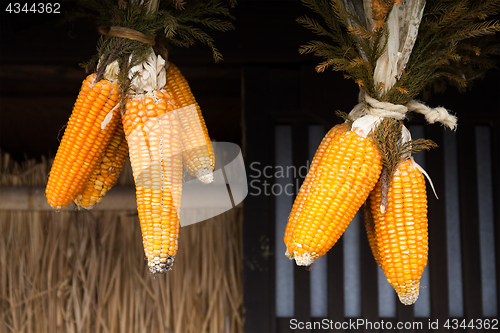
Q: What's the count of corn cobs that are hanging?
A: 8